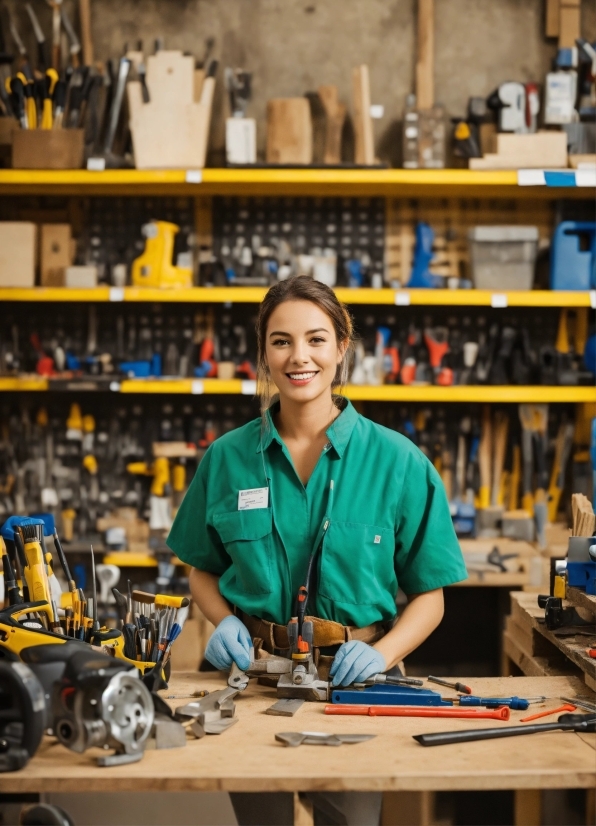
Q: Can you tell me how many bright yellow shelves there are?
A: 3